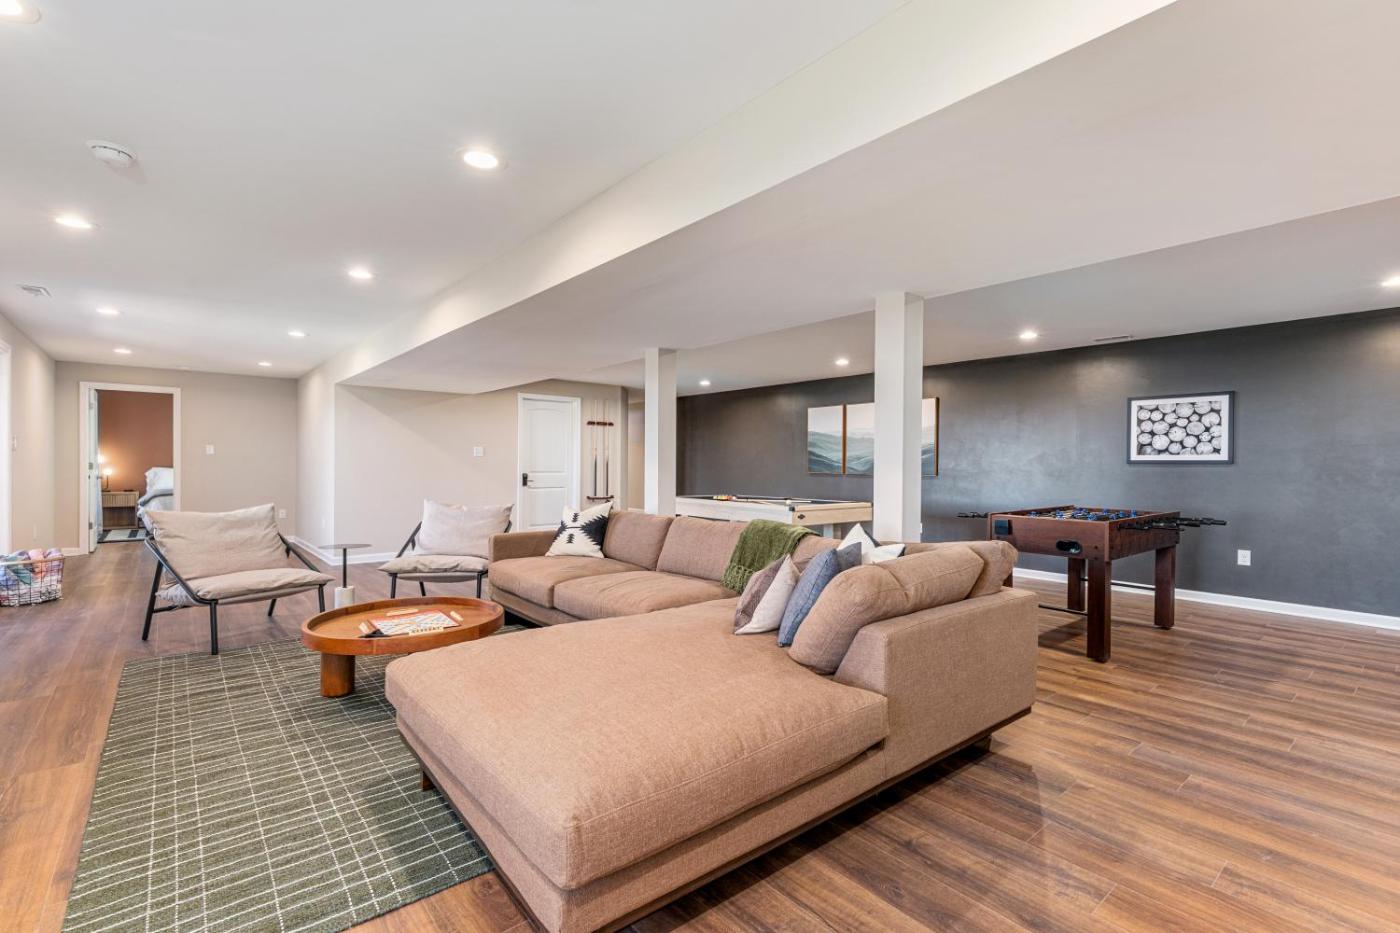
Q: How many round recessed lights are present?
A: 12